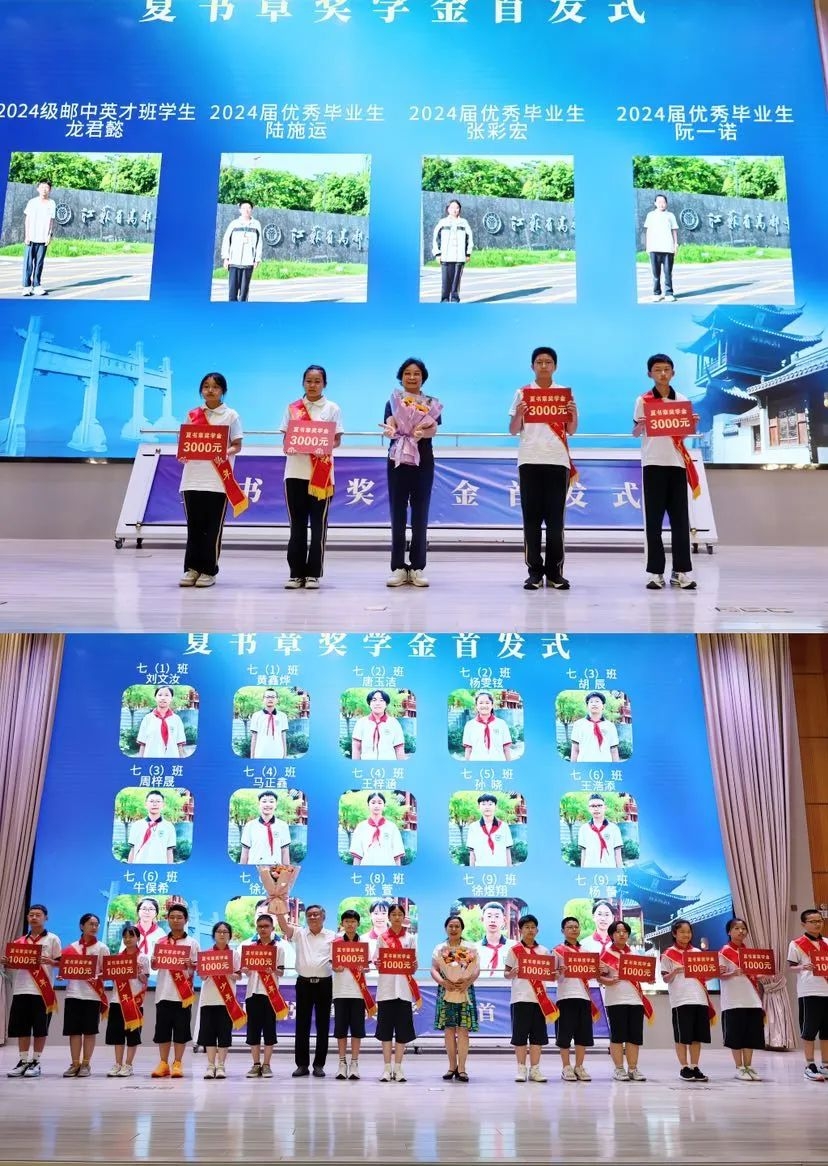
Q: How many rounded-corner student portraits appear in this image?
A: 15